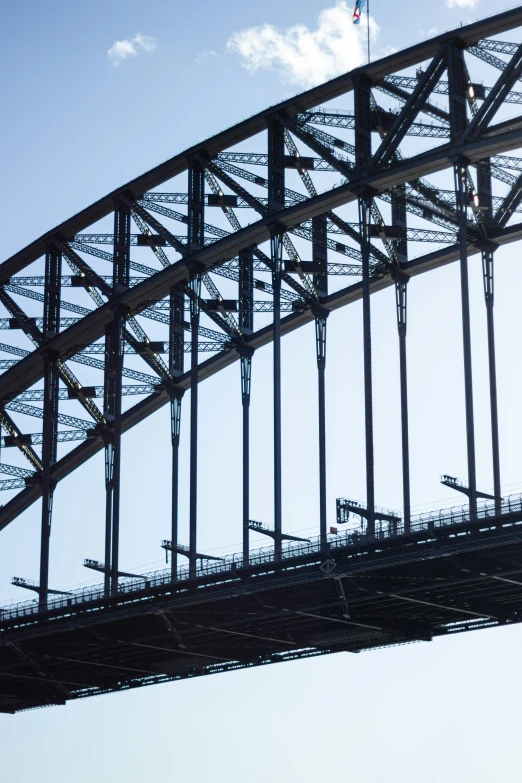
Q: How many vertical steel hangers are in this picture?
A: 12